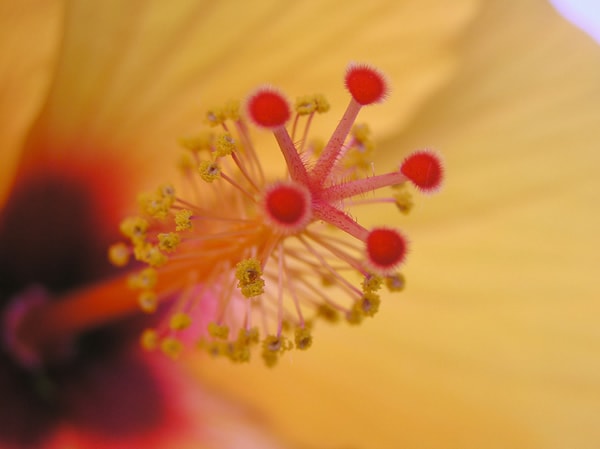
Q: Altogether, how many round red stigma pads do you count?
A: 5